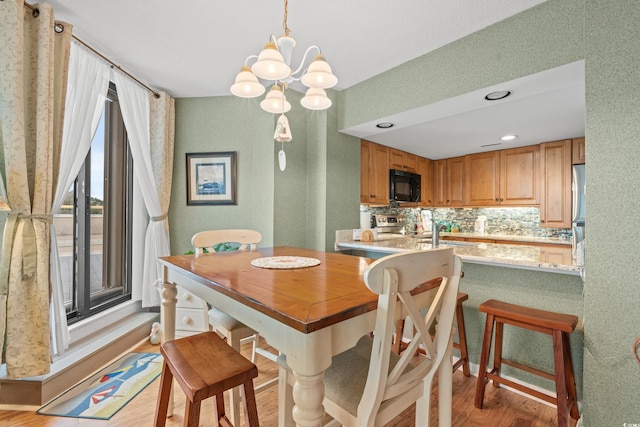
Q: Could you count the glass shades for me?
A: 5